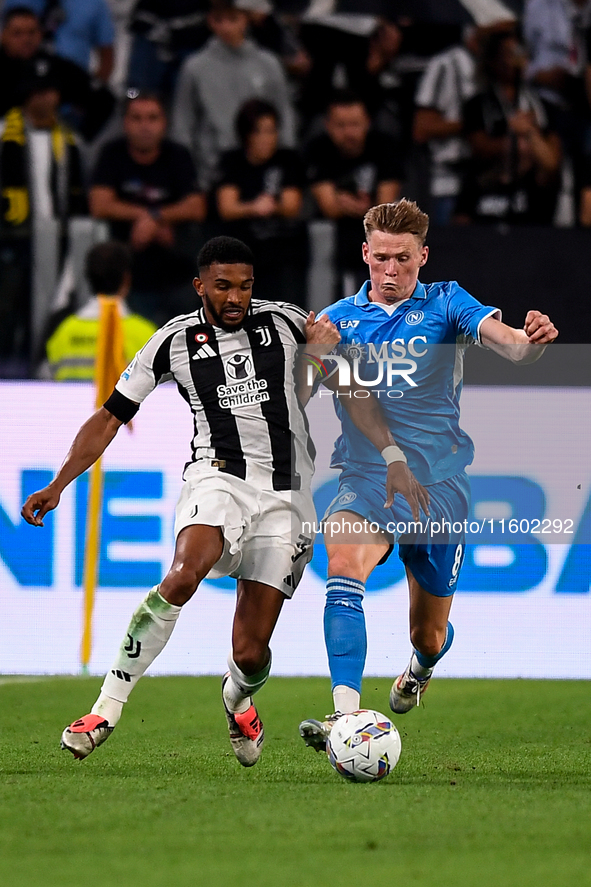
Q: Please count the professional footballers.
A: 2